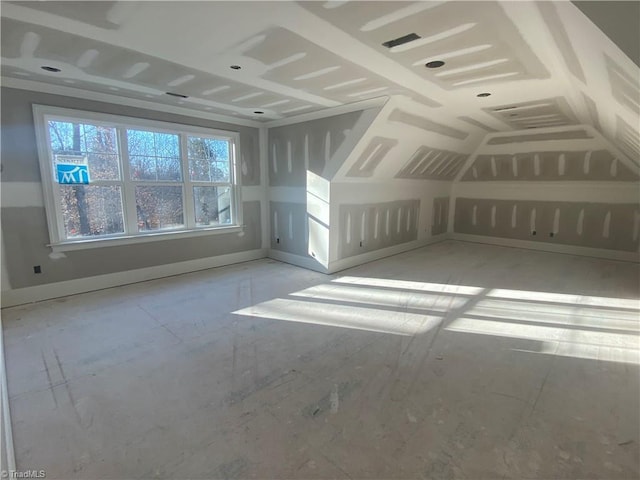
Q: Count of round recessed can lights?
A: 5